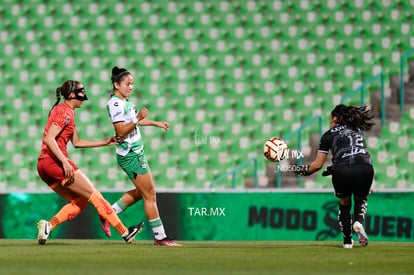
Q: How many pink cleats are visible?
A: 2